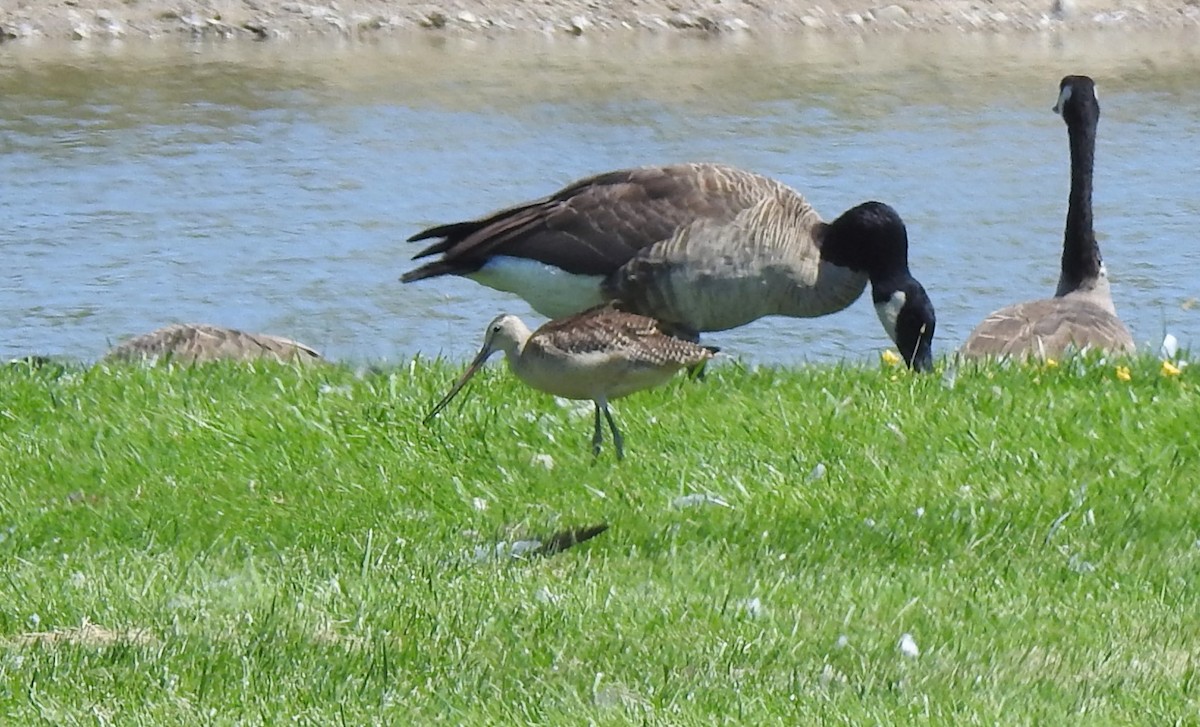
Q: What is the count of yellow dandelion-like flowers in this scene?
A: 4